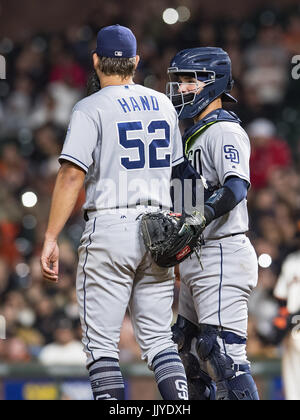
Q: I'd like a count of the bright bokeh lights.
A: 4